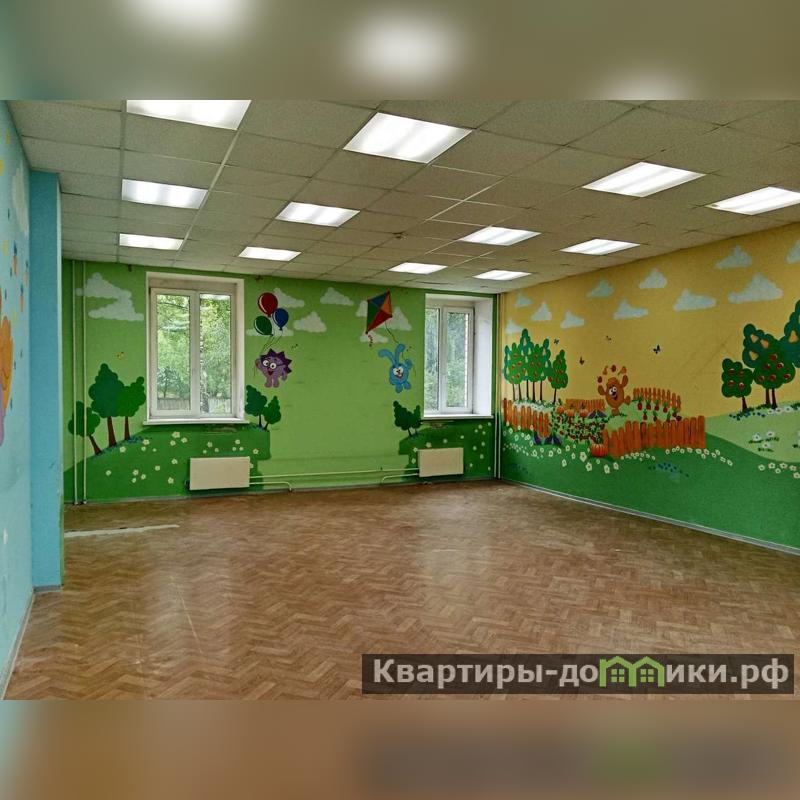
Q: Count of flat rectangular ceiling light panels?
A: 12